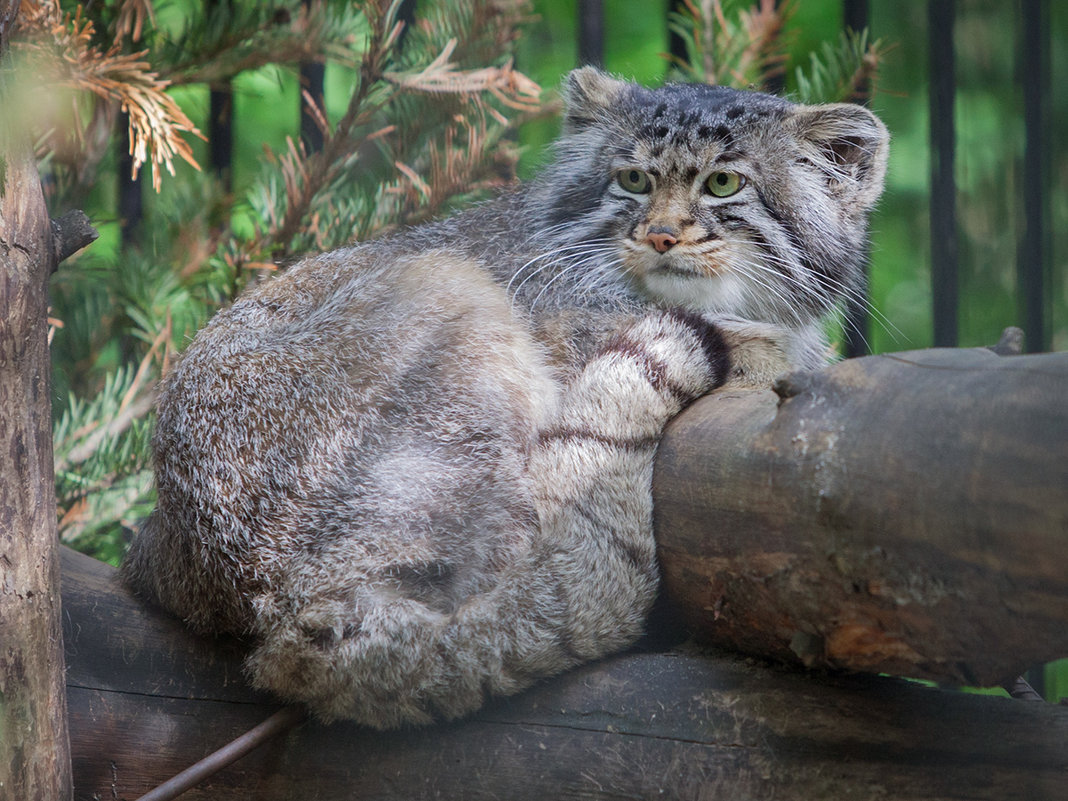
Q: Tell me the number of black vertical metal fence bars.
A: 10